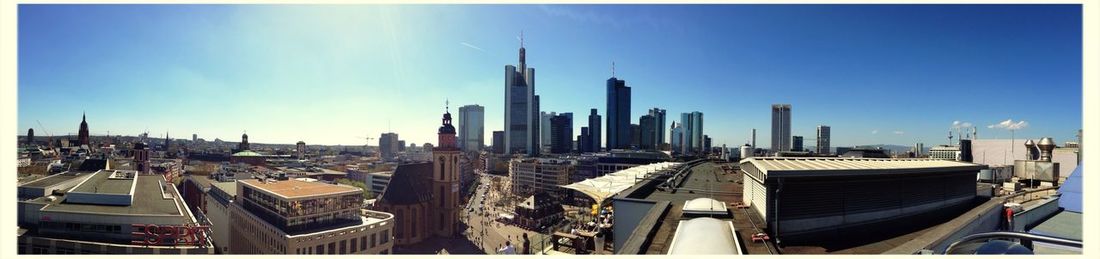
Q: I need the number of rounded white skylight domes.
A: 2